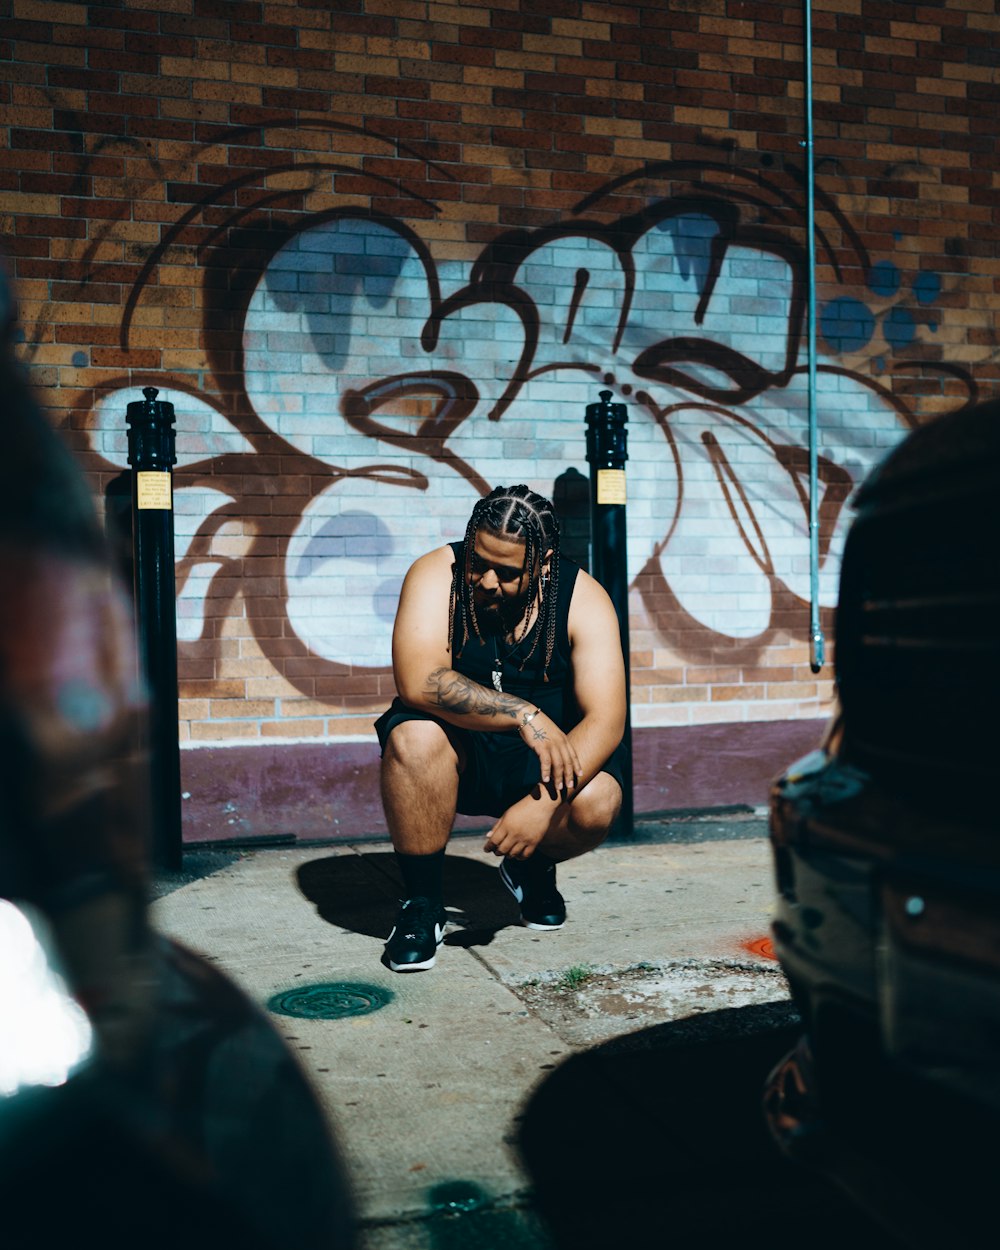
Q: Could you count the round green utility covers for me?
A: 1